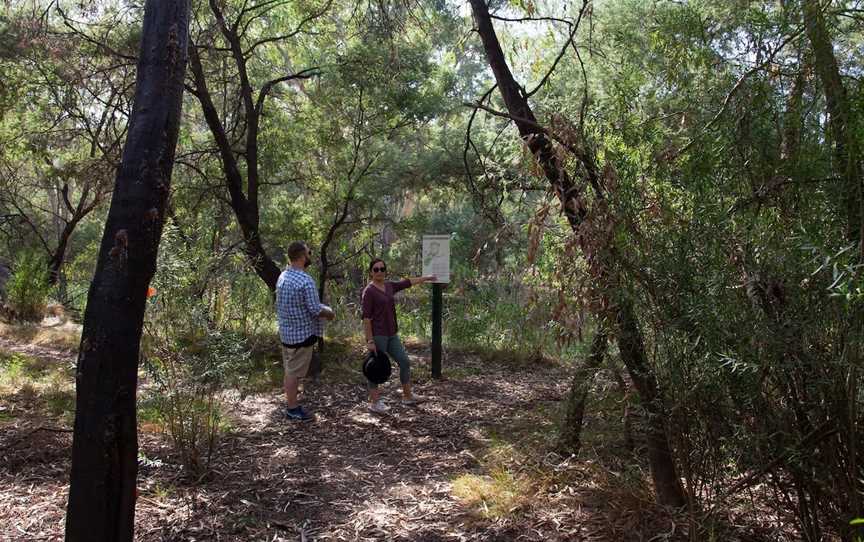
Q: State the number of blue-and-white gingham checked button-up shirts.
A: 1